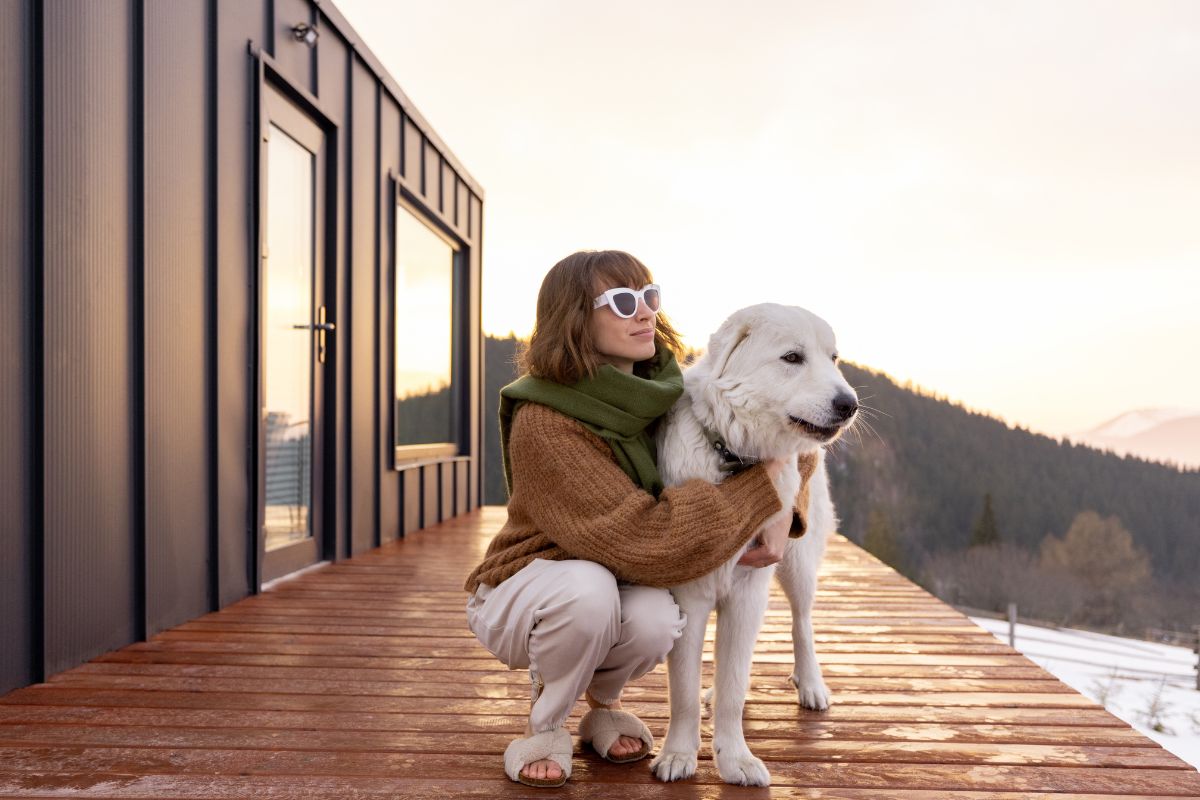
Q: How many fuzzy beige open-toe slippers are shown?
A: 2